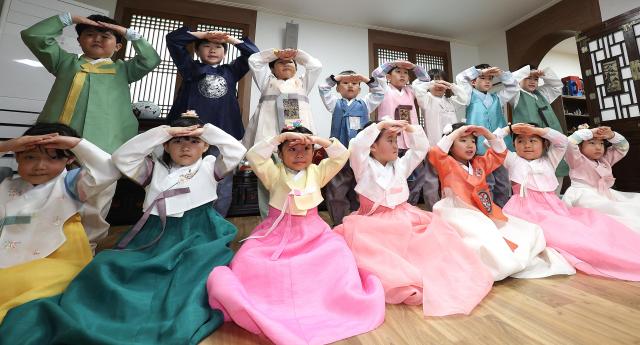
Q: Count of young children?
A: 15